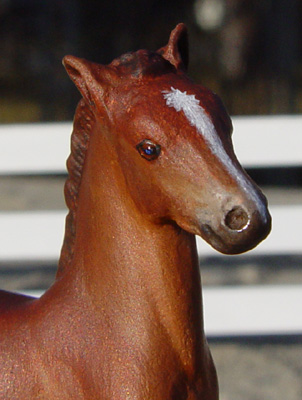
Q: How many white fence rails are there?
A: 3